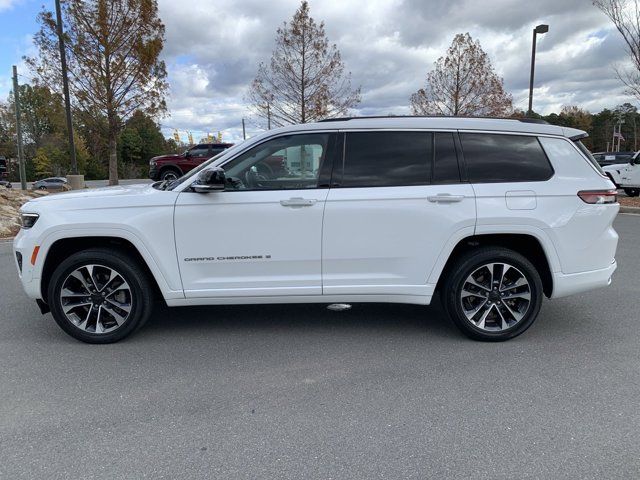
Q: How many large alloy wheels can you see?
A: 2